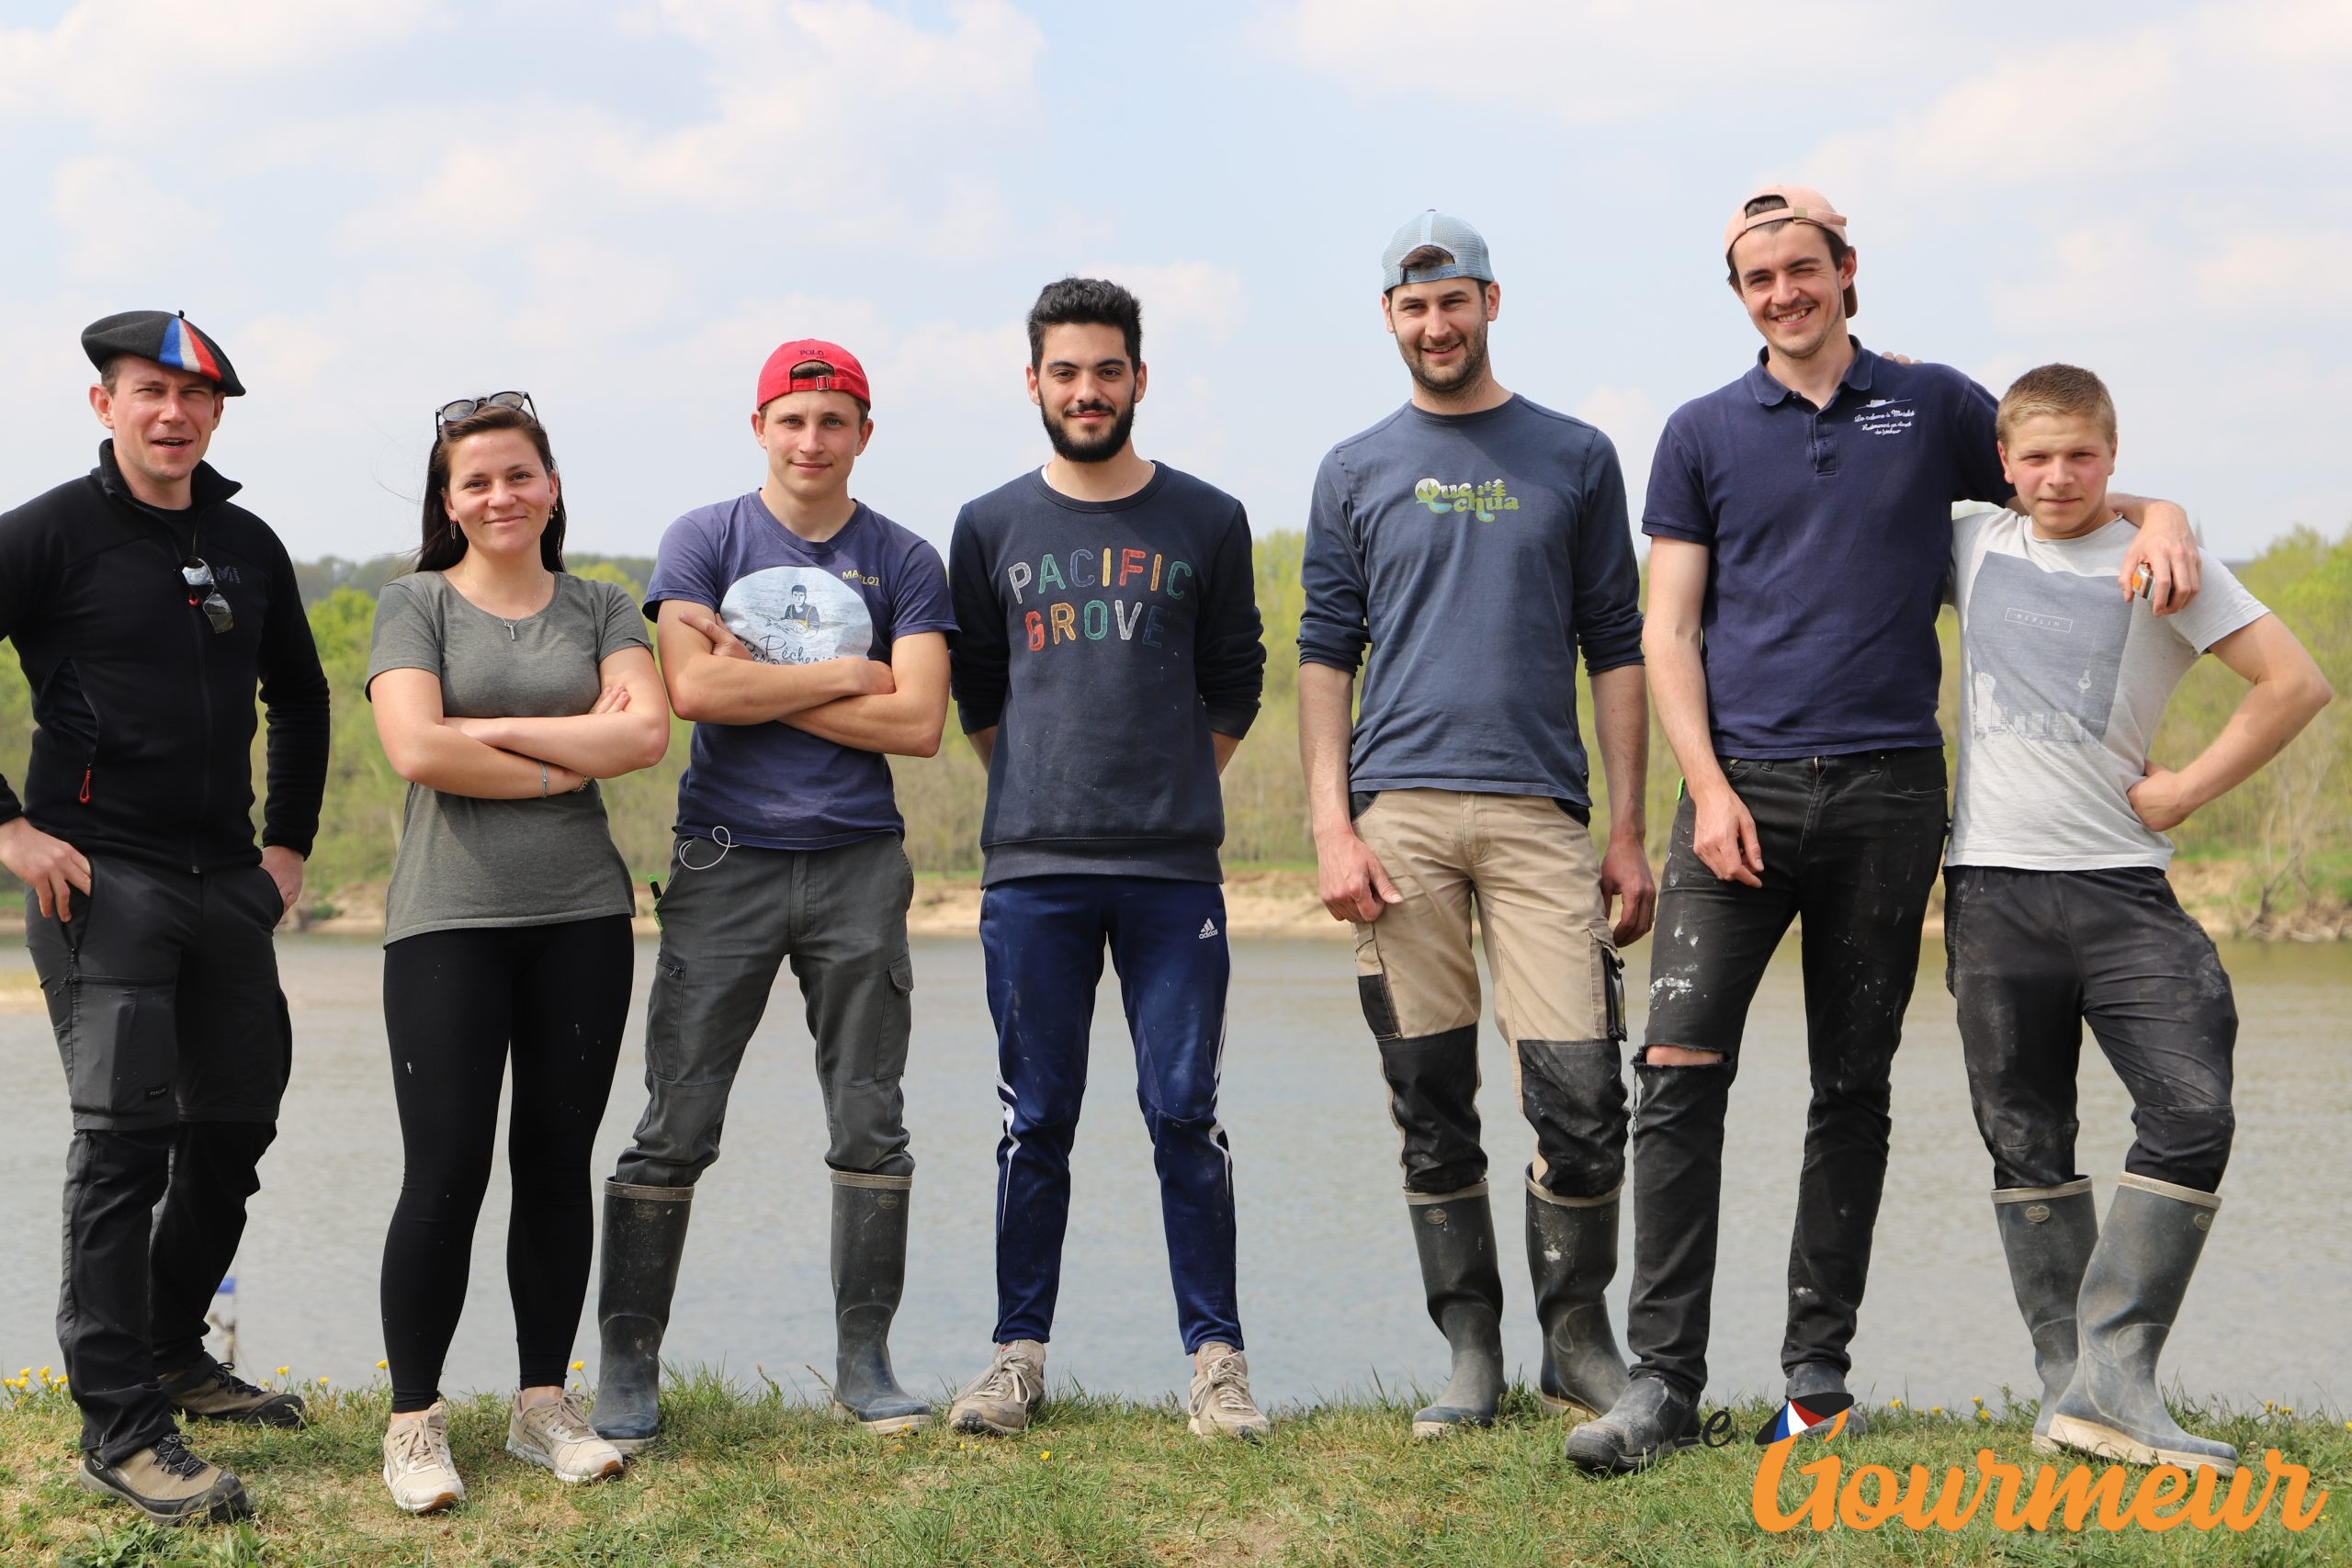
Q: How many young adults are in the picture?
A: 7